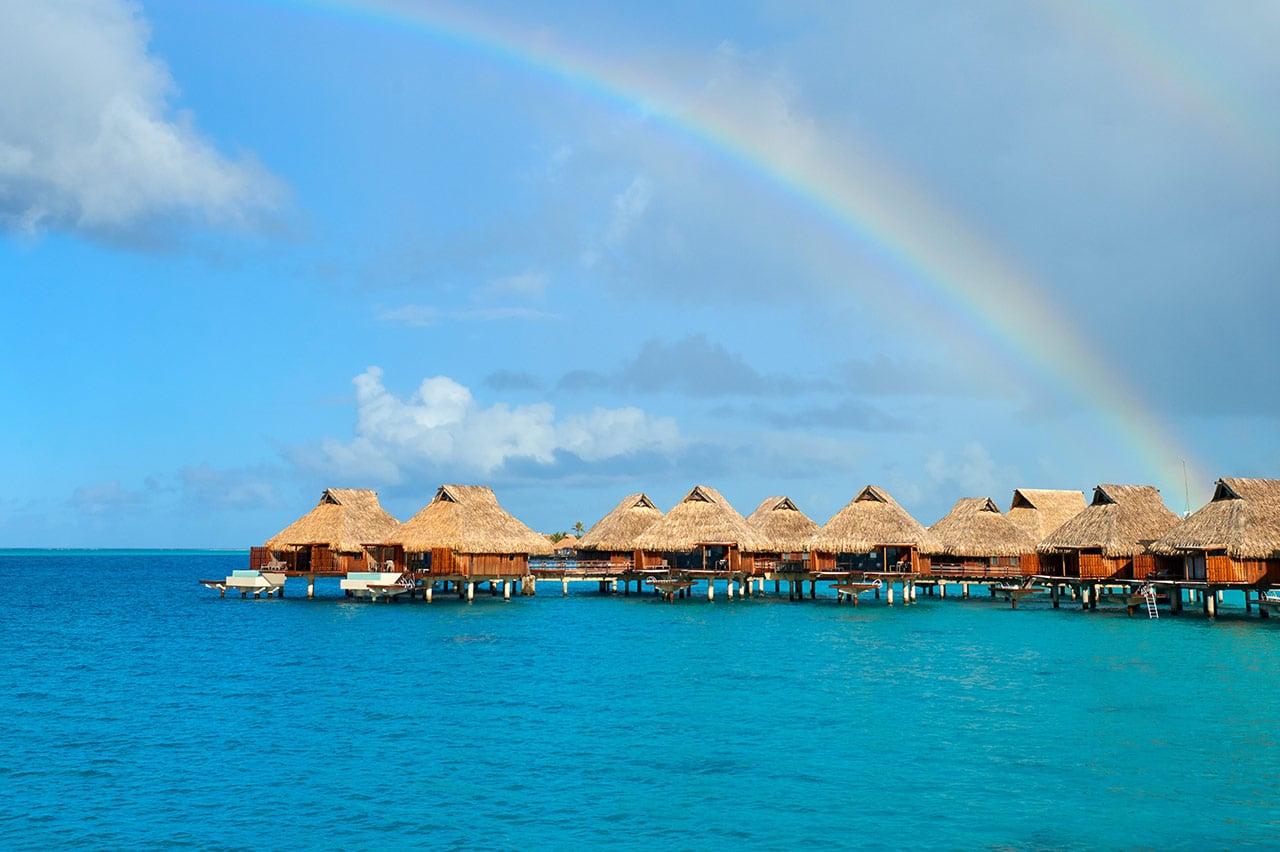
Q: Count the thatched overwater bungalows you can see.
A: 10